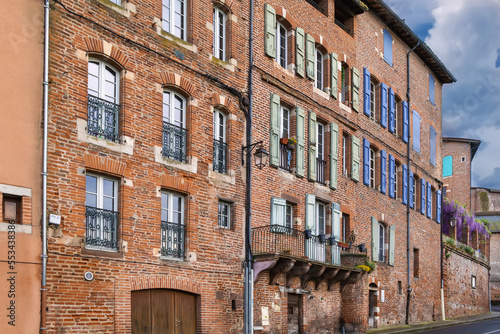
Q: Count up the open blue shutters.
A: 12